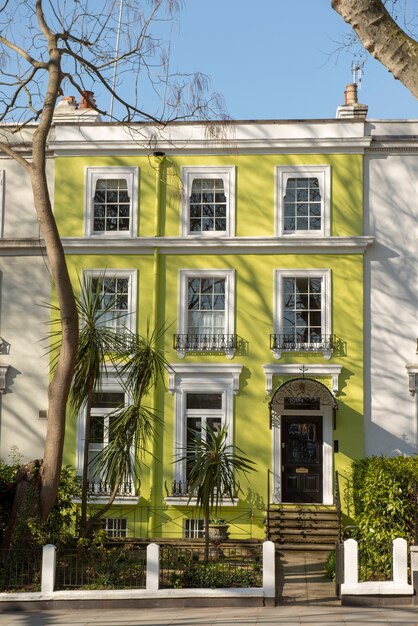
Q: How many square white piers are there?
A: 5